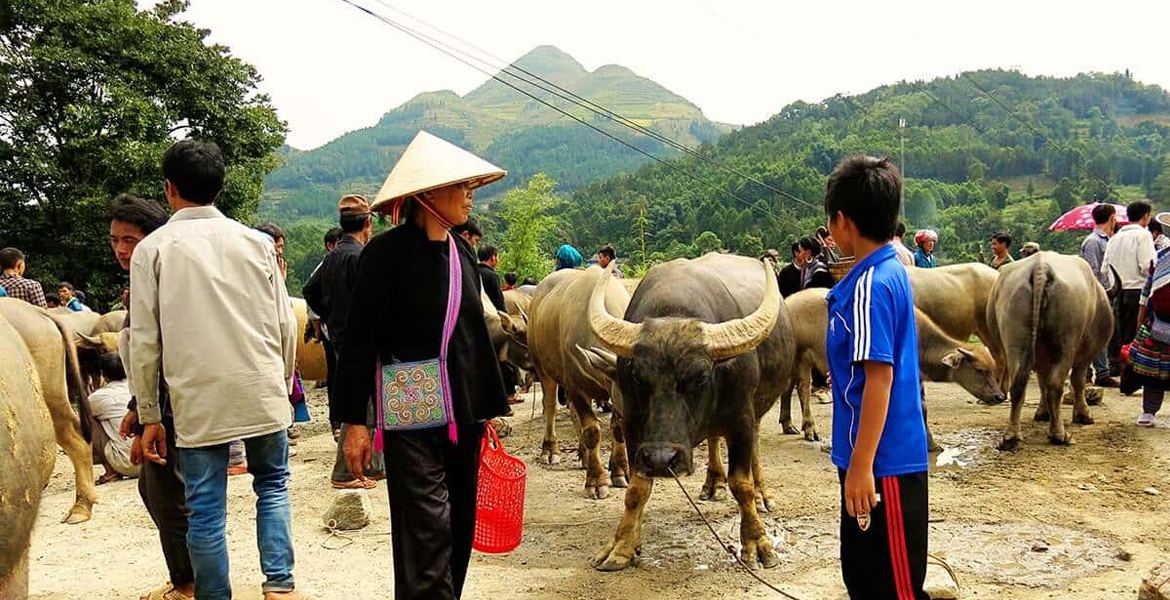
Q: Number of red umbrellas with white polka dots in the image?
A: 1